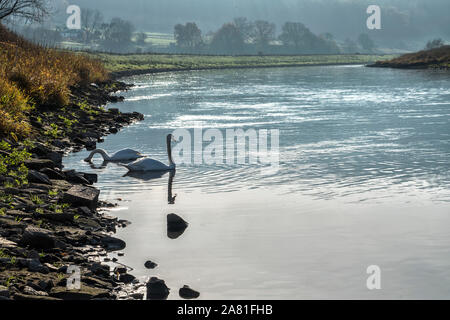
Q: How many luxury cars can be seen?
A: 0